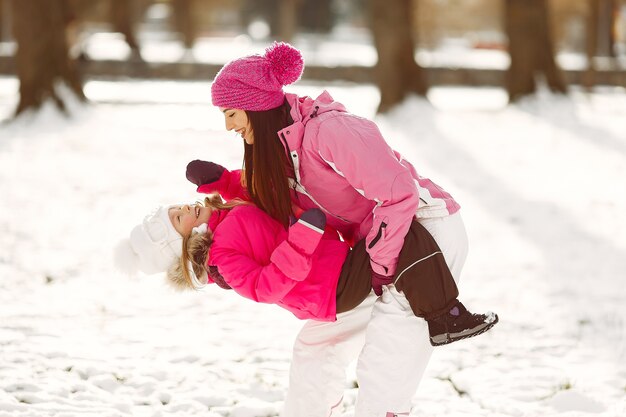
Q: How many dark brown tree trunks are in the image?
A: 3